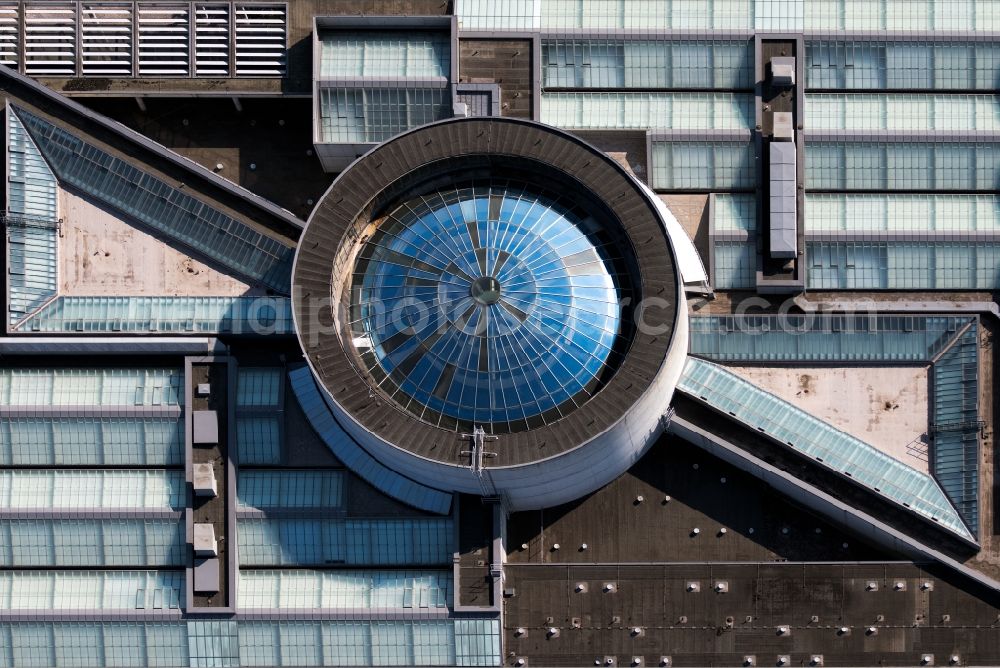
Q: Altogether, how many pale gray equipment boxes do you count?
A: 7